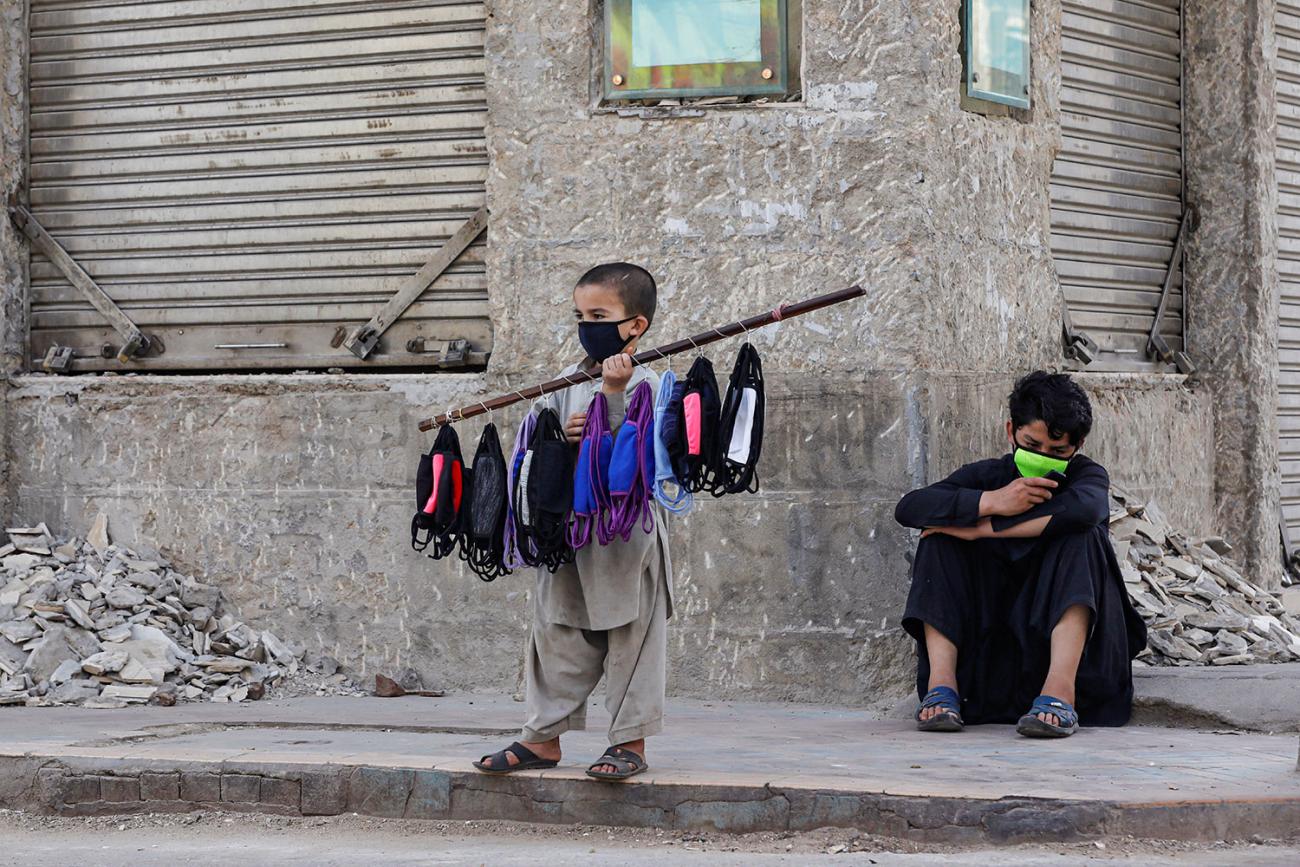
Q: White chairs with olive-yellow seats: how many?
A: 0